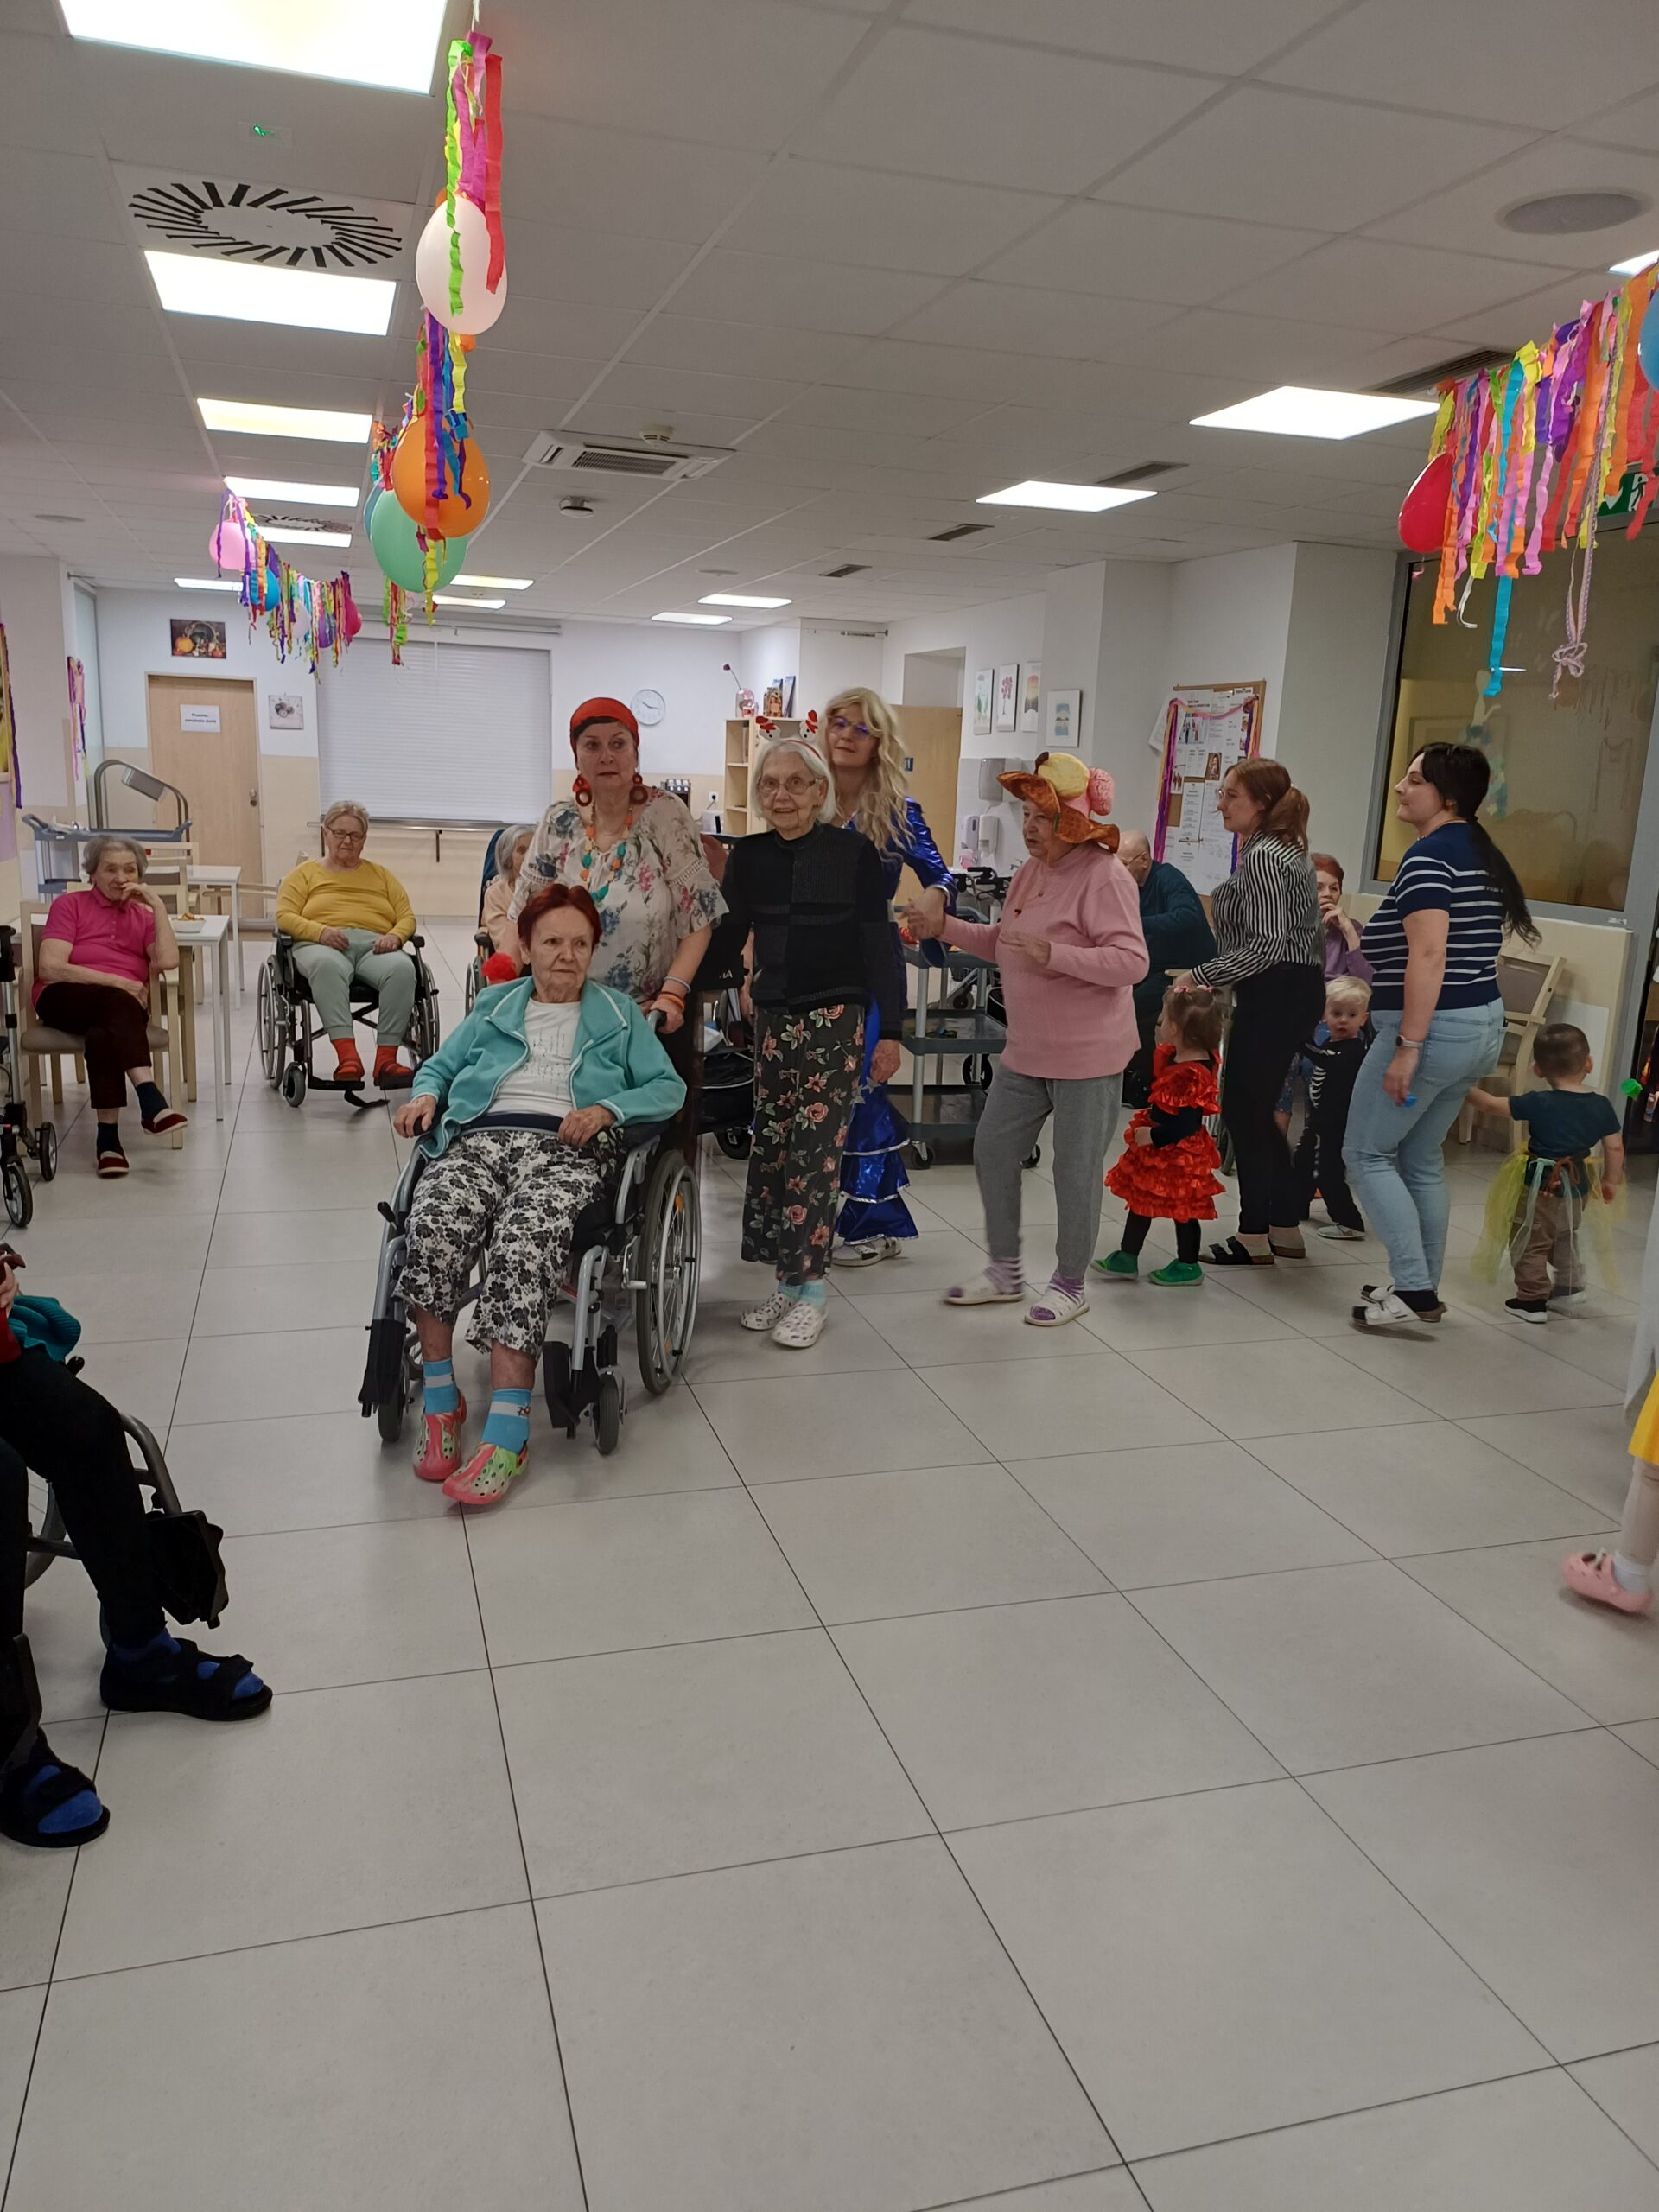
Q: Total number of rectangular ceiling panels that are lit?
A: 13